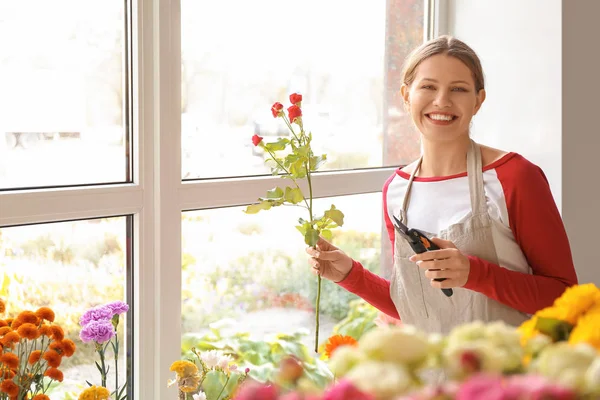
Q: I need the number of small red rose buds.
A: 4